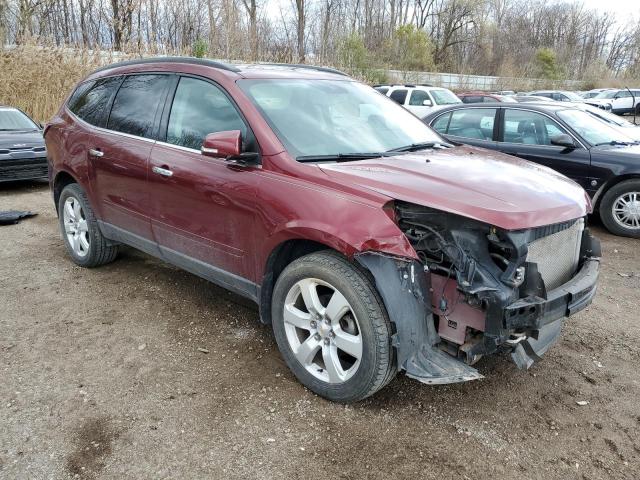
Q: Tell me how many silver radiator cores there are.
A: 1